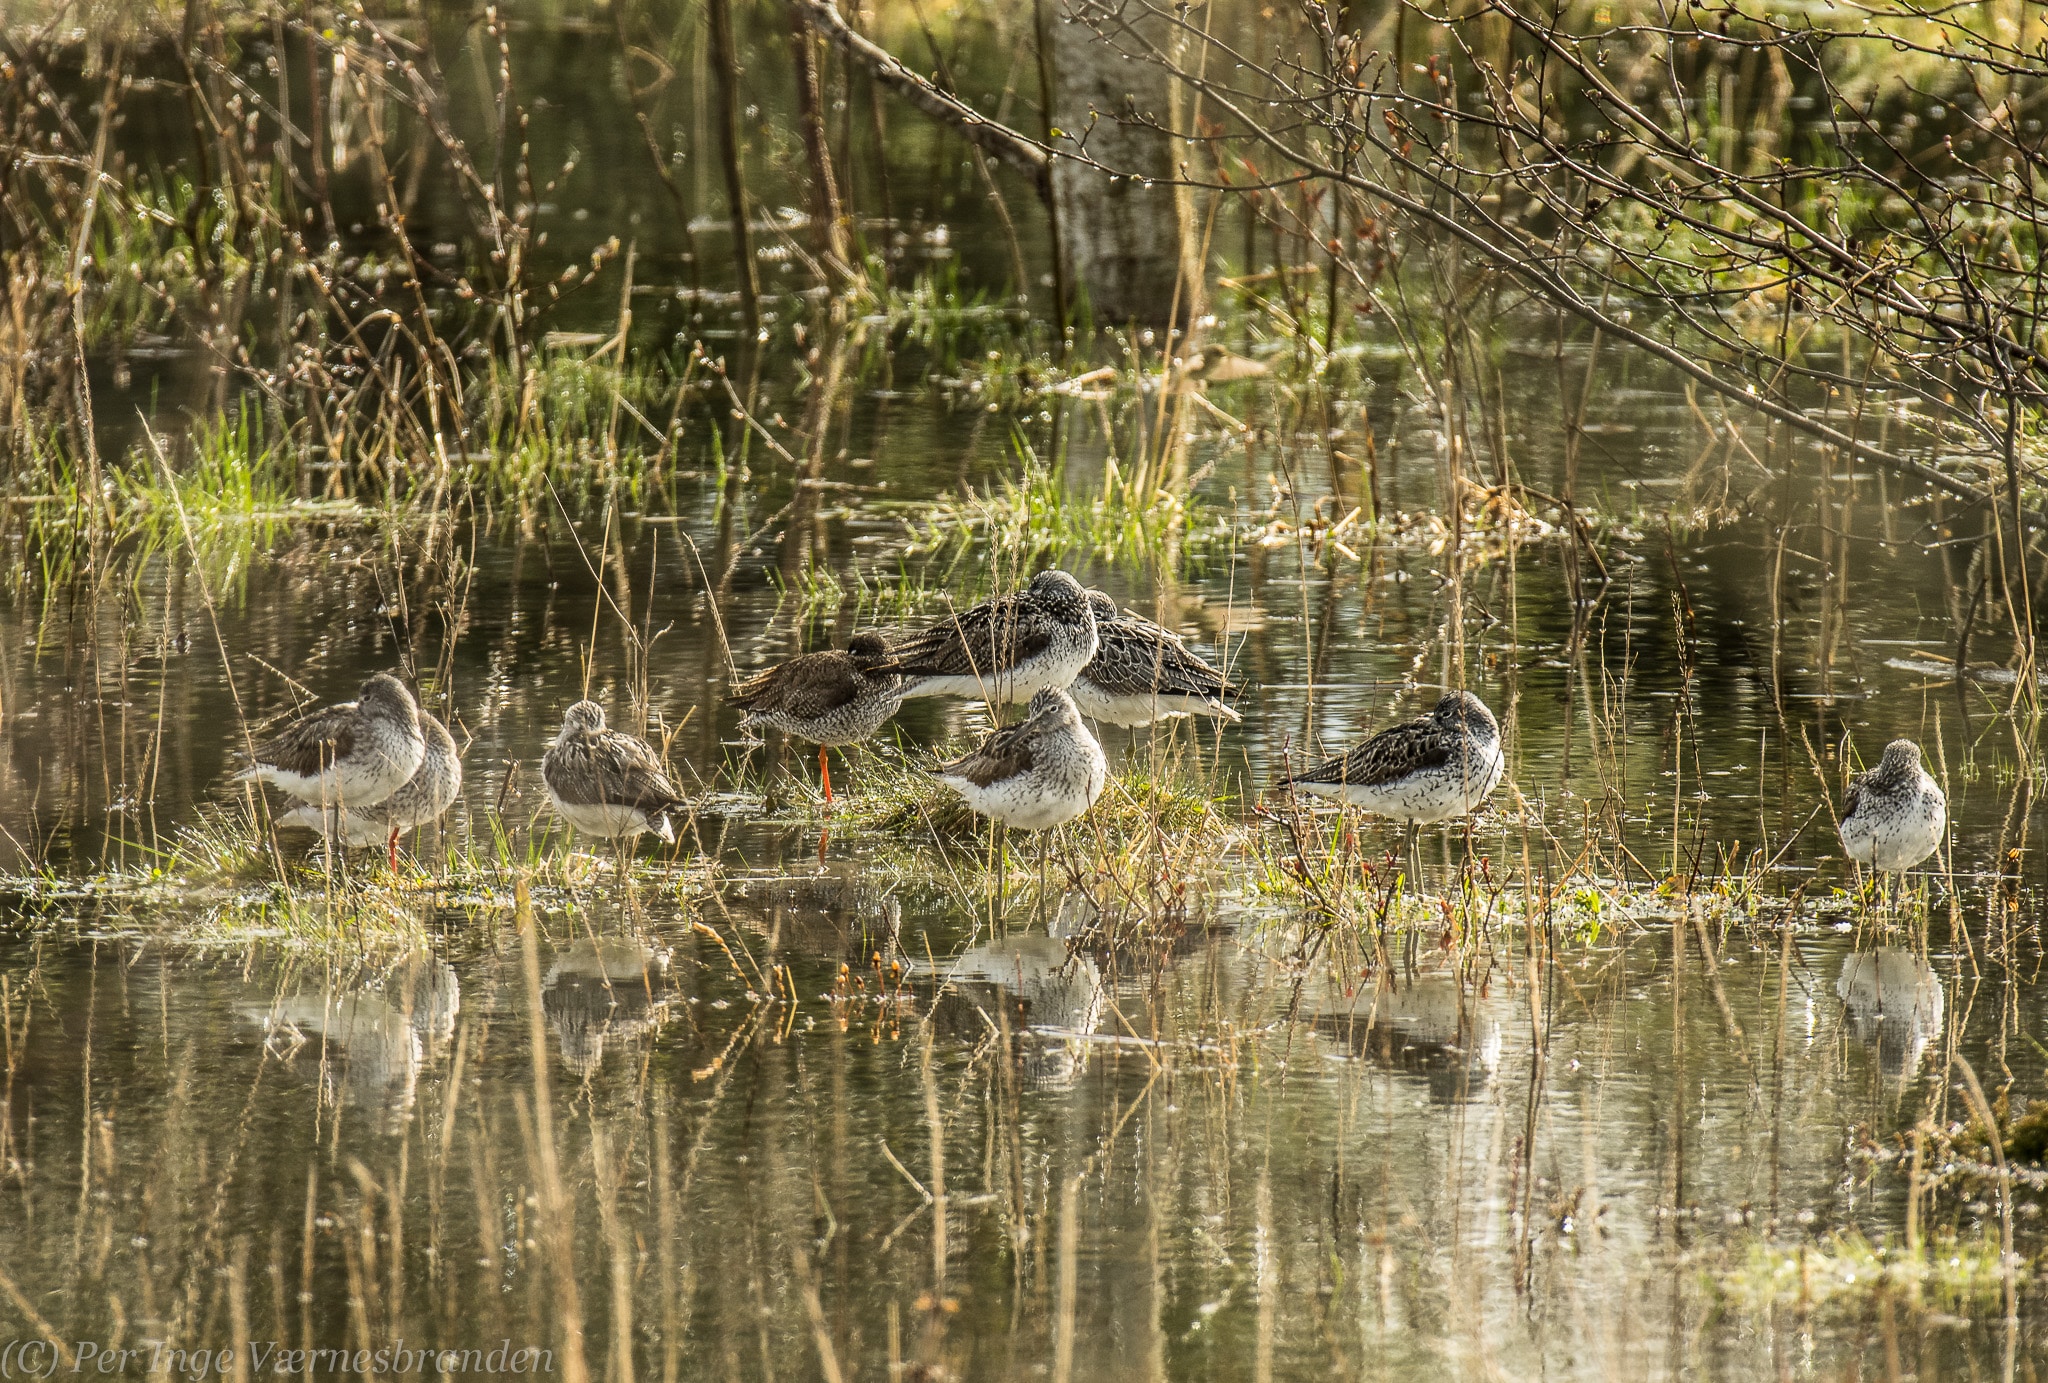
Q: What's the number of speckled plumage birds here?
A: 9